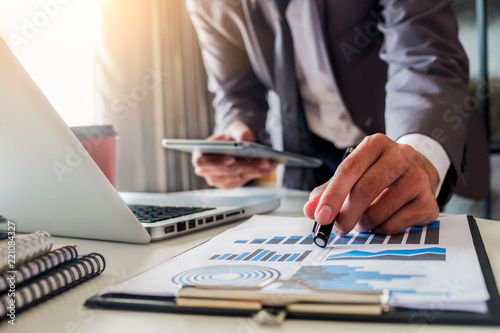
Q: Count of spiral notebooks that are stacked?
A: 3